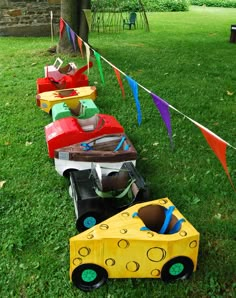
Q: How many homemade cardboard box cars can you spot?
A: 8